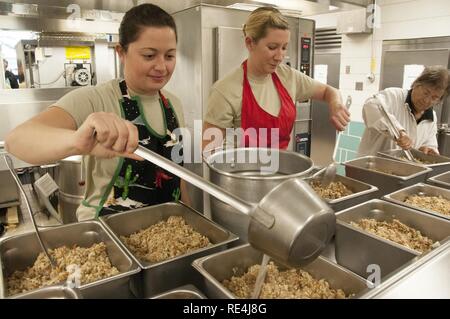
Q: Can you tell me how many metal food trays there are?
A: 11